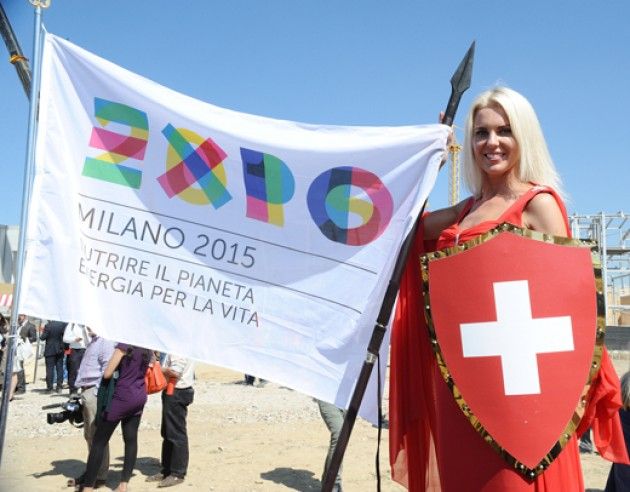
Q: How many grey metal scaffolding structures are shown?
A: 1